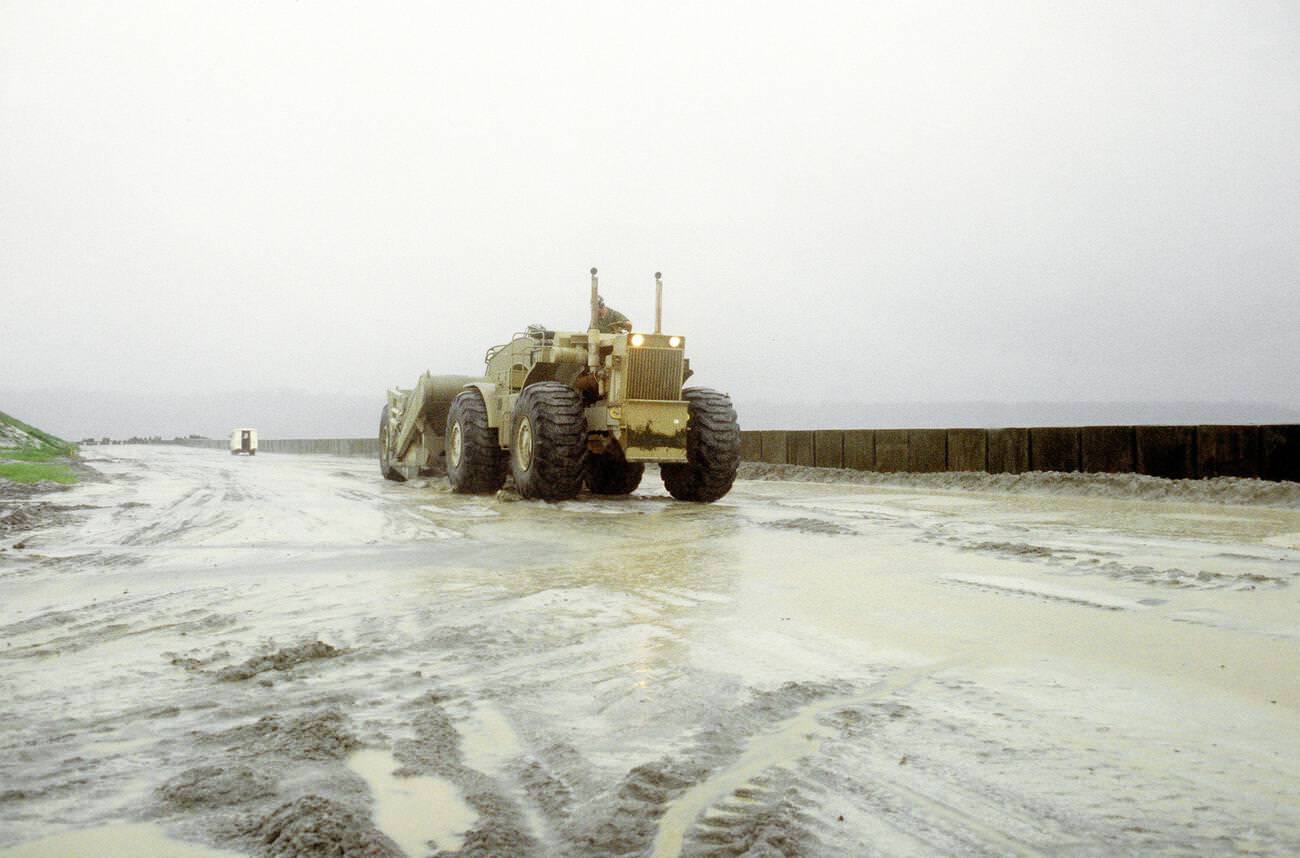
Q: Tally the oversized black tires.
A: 5